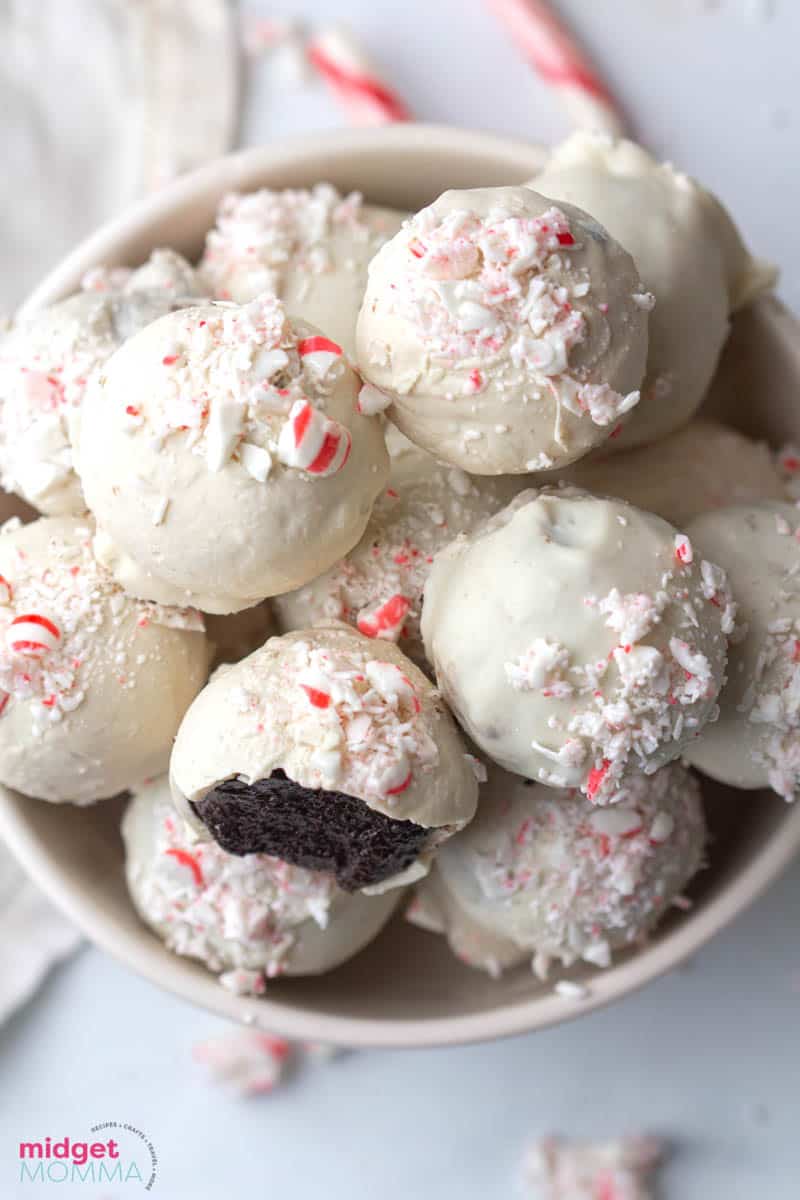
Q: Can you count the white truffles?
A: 13